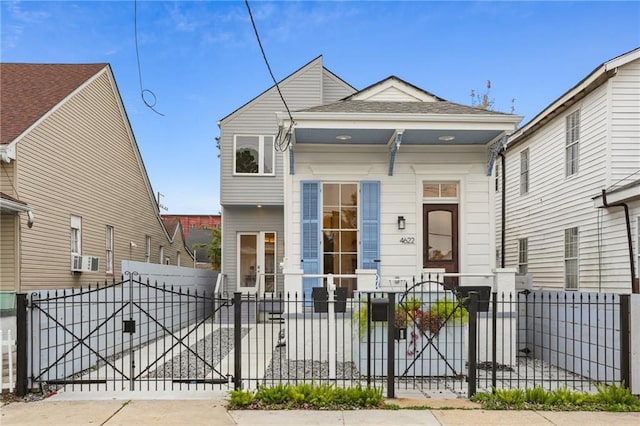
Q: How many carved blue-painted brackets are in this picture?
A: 3